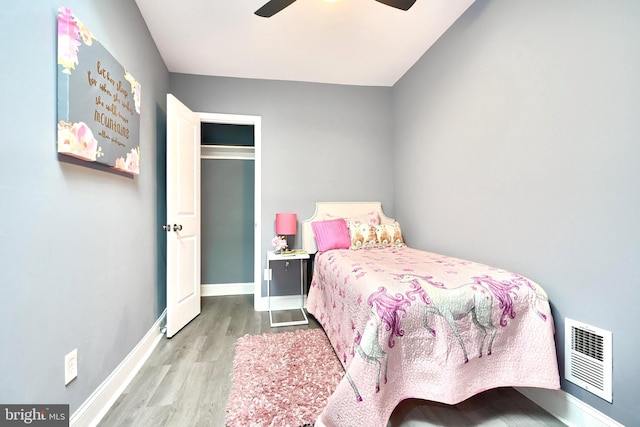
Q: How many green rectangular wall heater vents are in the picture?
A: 0